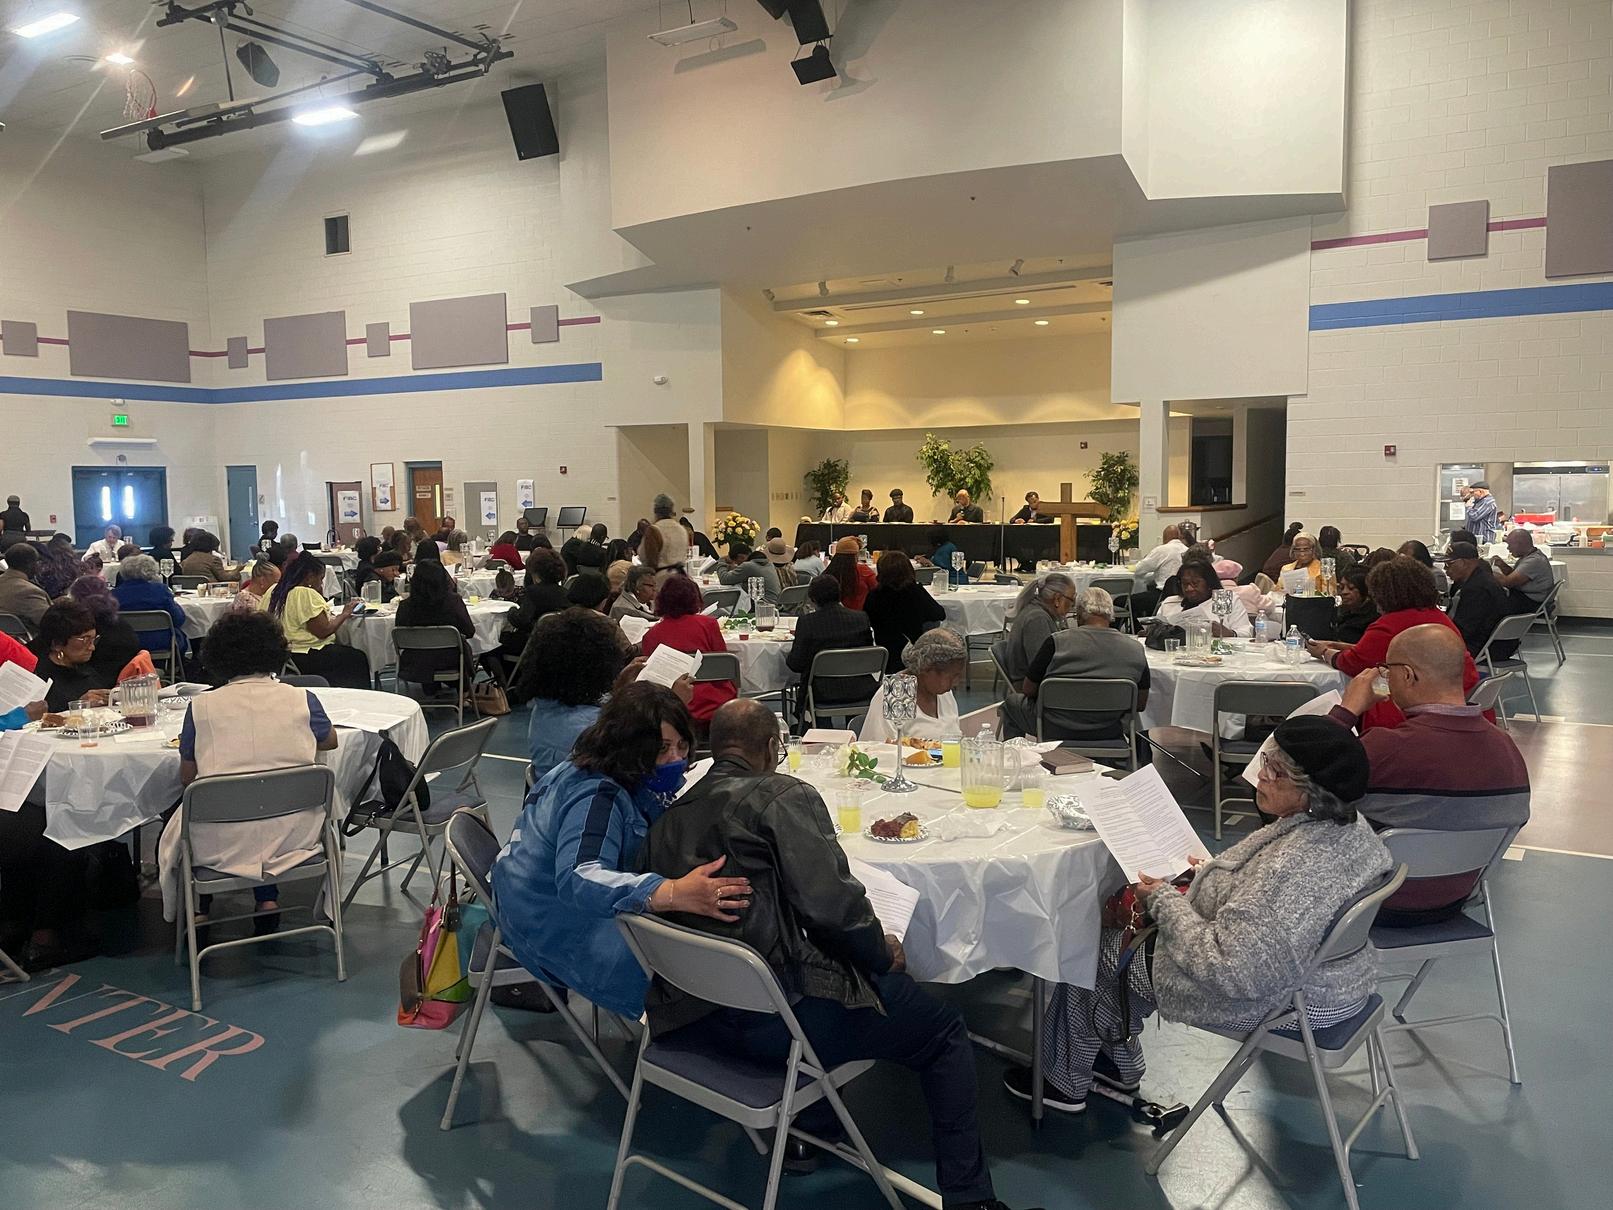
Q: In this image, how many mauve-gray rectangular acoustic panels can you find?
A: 9